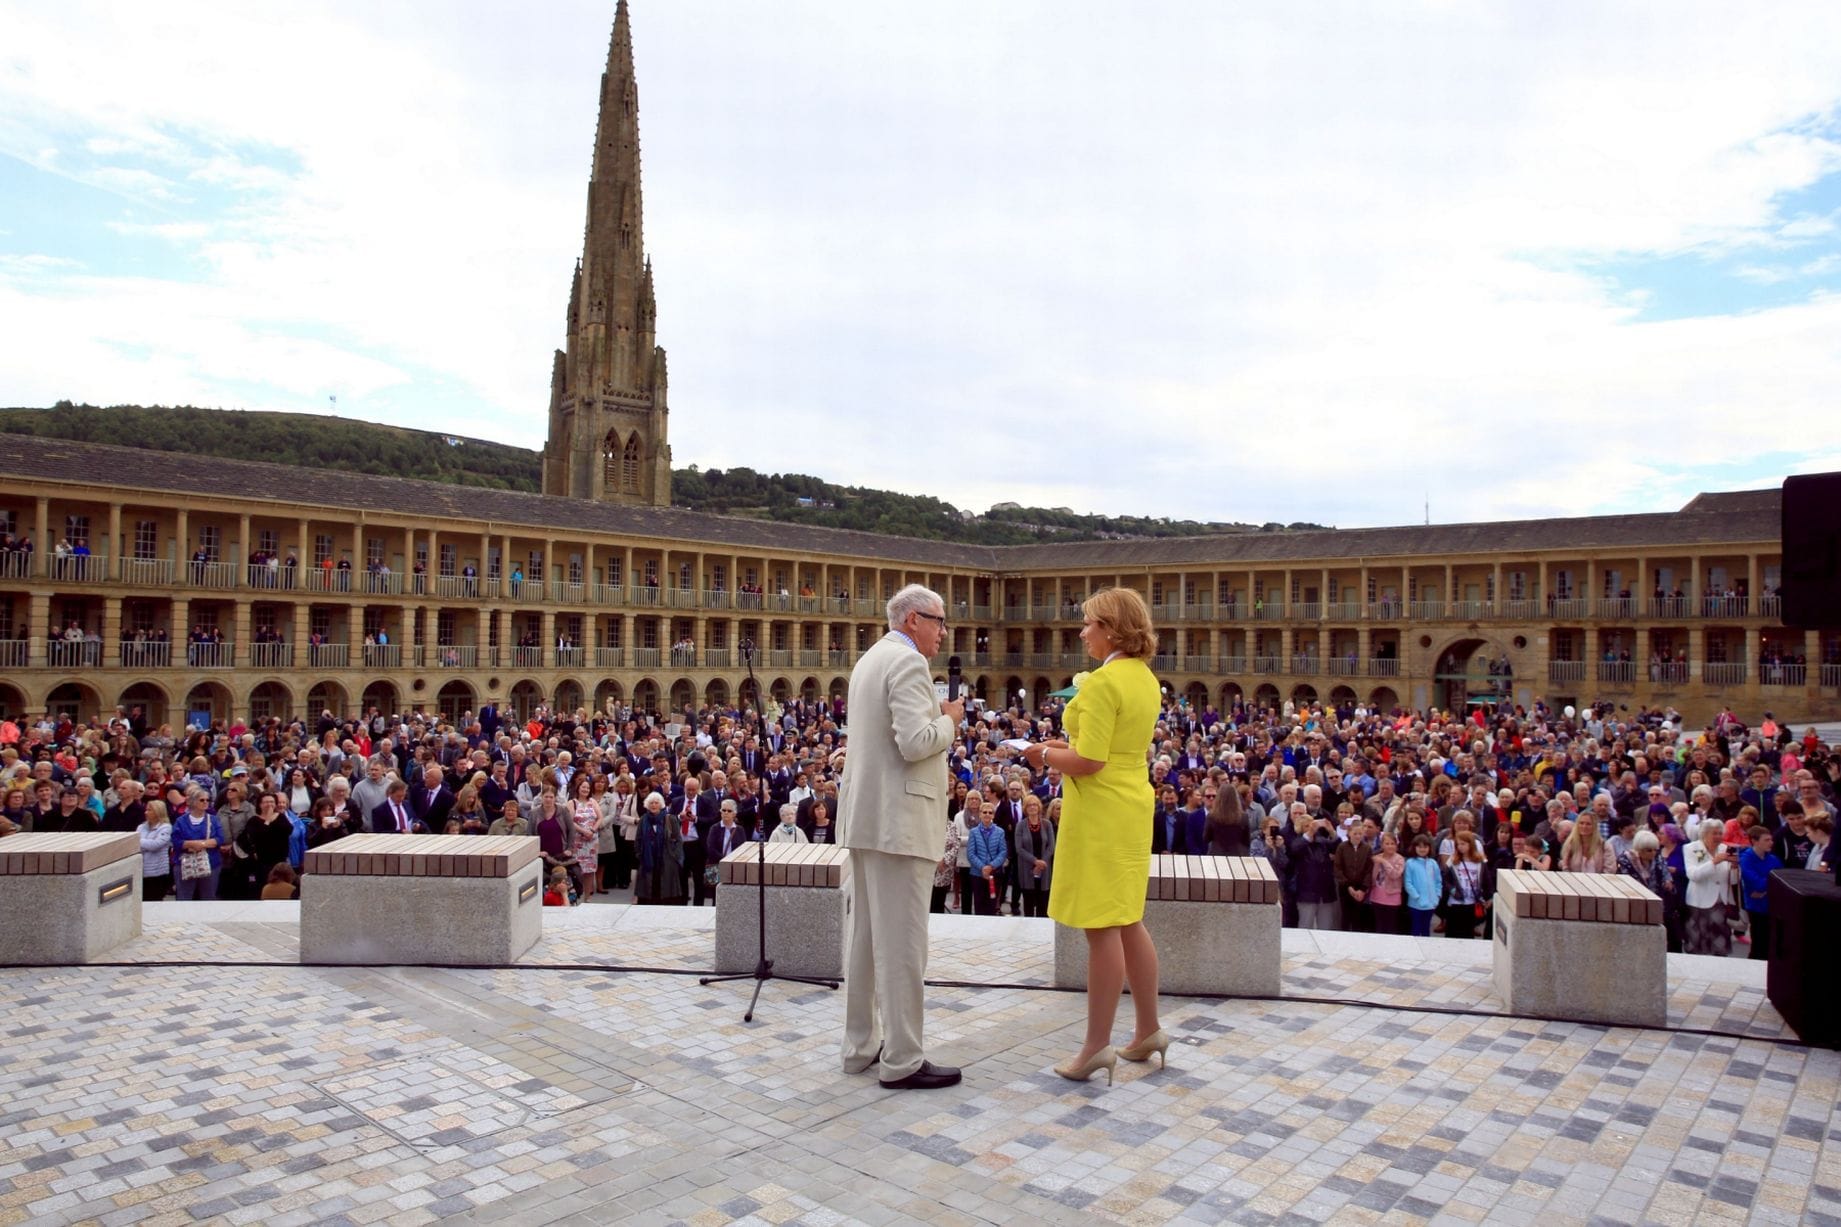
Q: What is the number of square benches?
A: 5